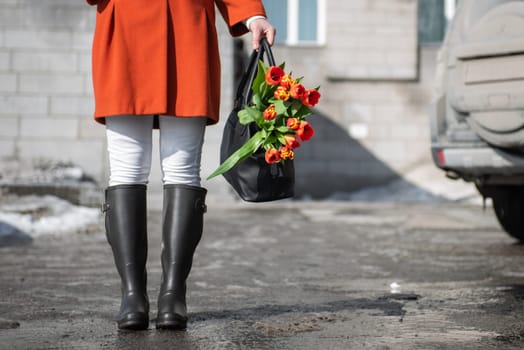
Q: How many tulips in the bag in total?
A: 11